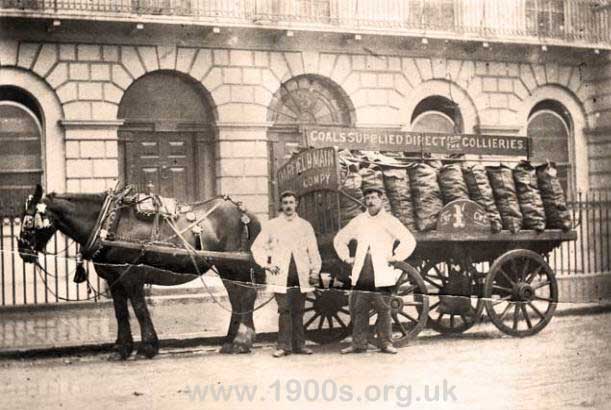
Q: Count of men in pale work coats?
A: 2